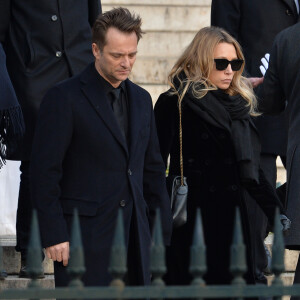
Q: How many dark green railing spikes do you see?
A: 7